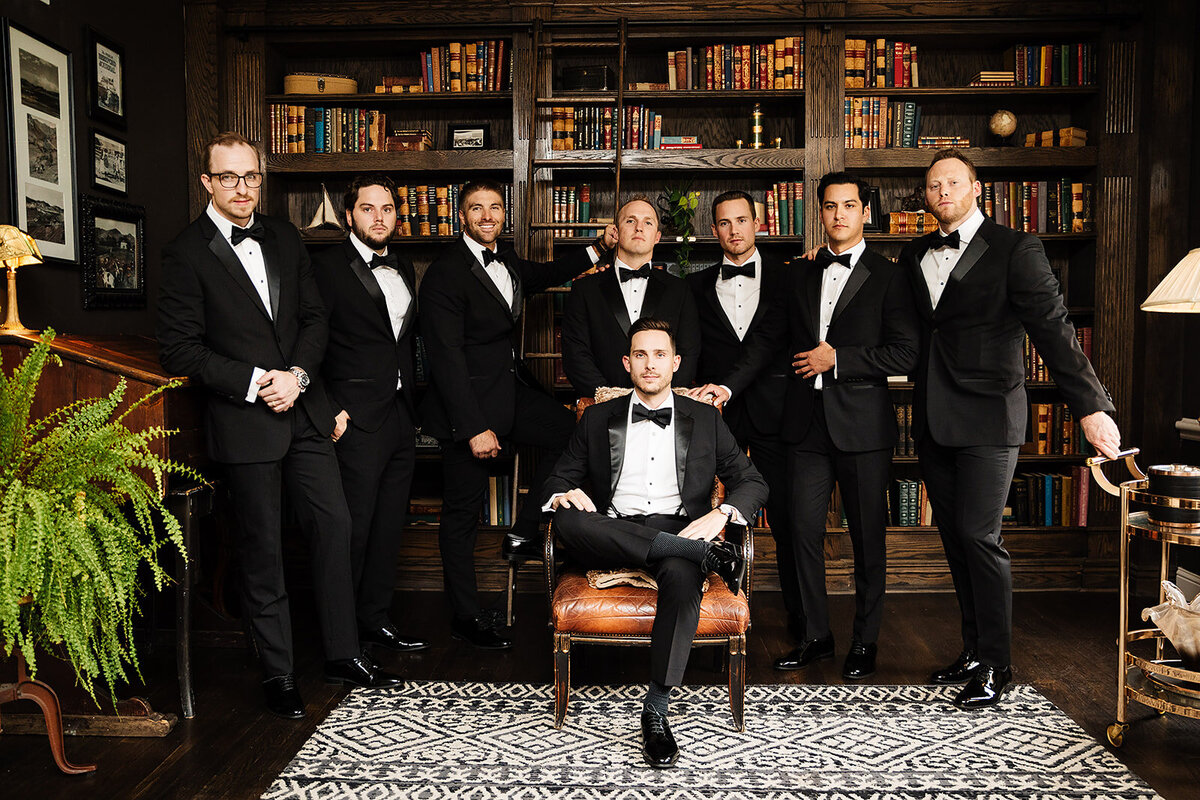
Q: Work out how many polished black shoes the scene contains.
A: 11